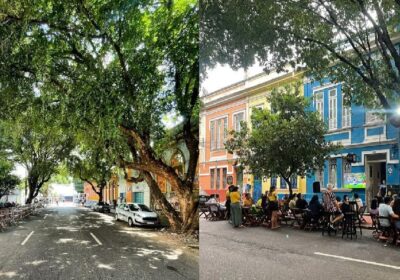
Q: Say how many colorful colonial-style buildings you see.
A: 3